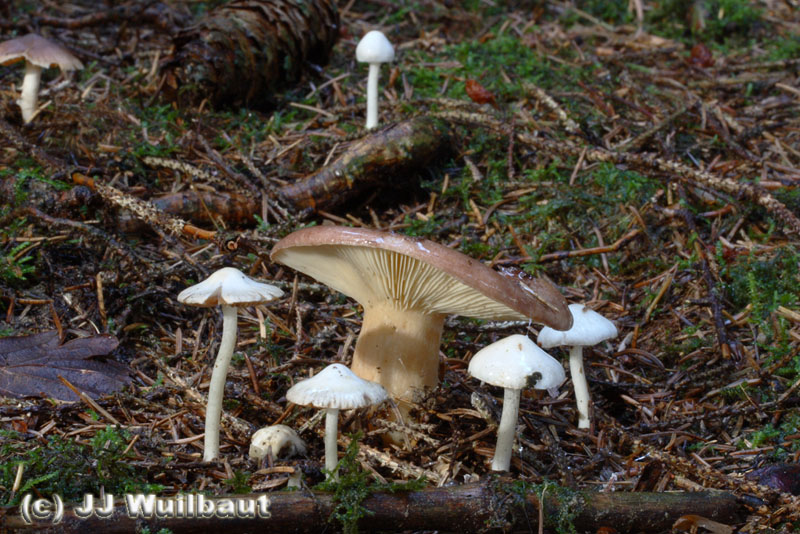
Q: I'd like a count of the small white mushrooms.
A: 6